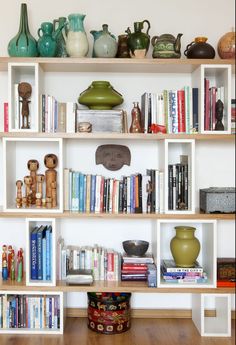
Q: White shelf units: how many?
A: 8